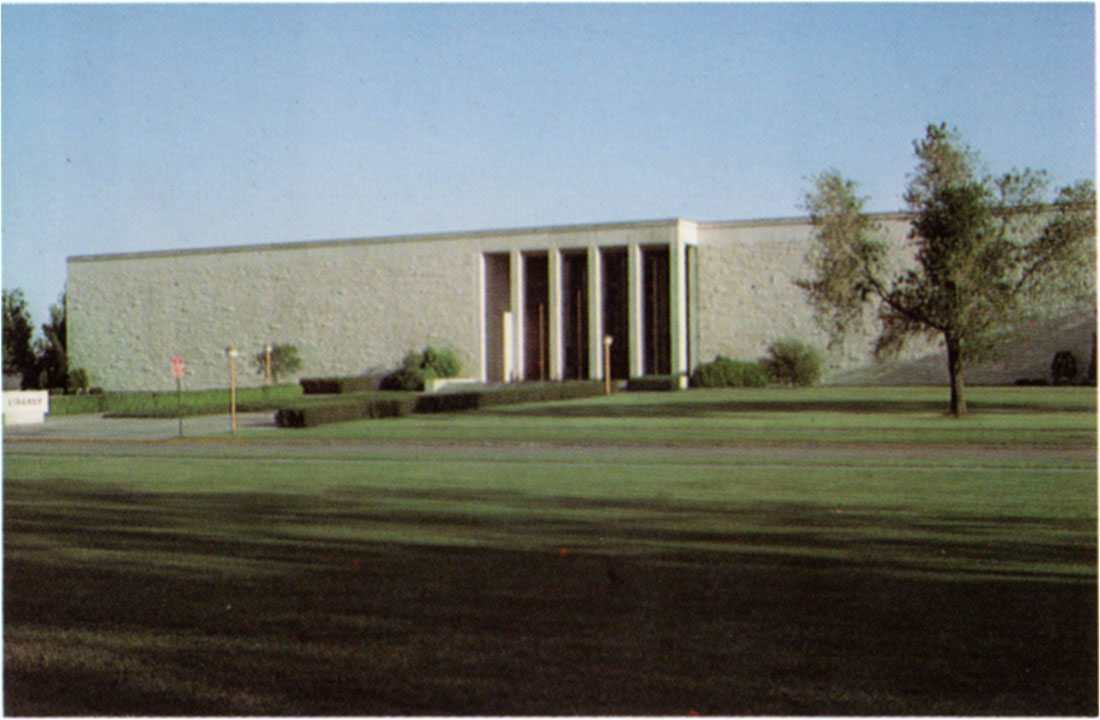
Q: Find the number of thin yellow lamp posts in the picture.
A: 3